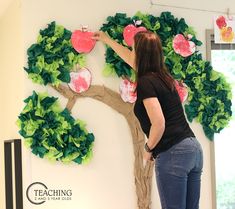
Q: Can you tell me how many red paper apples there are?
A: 6